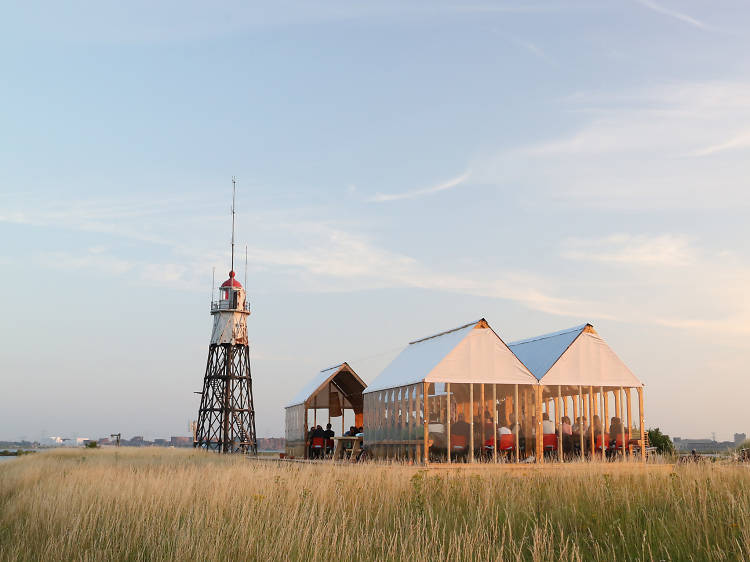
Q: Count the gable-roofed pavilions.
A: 3